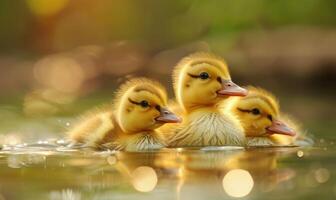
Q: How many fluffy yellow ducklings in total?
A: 3